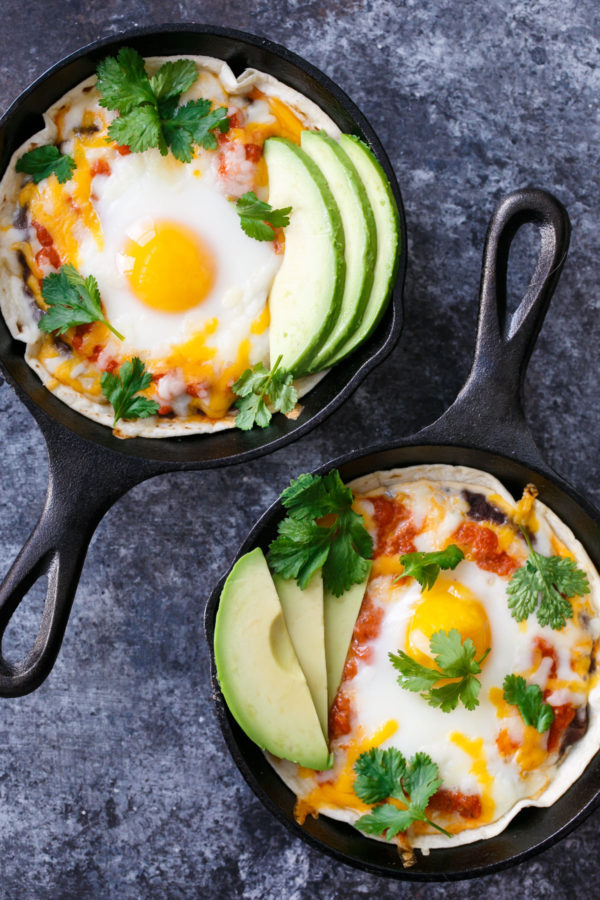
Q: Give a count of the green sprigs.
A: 12